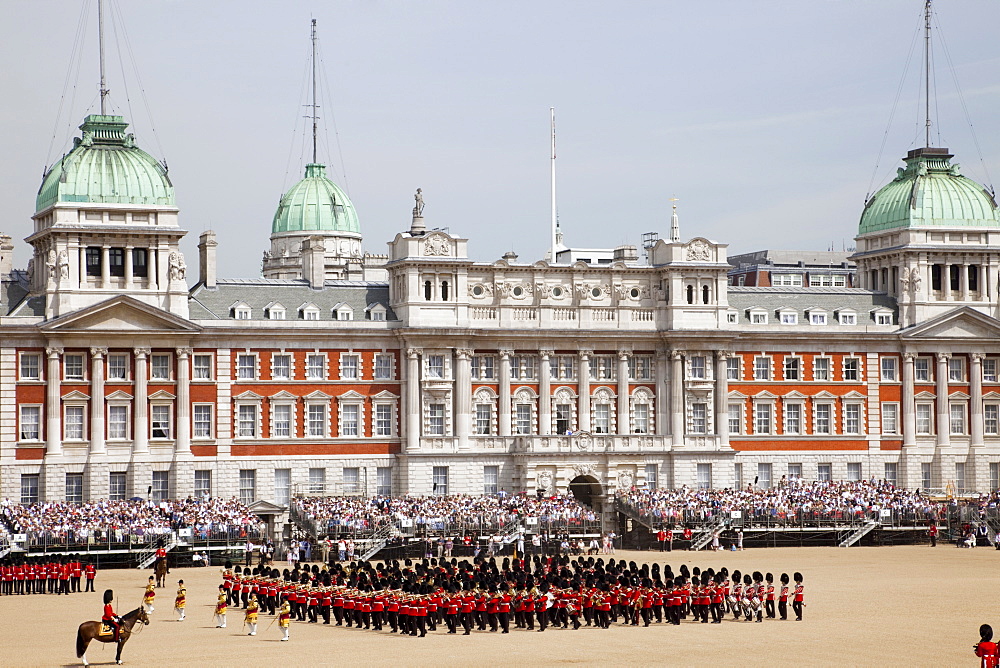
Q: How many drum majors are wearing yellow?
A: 5